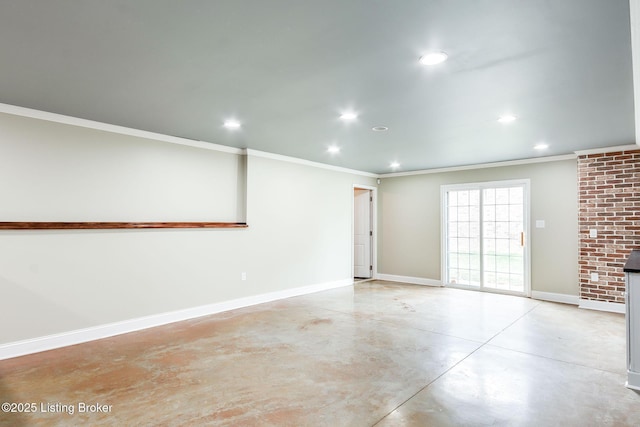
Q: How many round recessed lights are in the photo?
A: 7